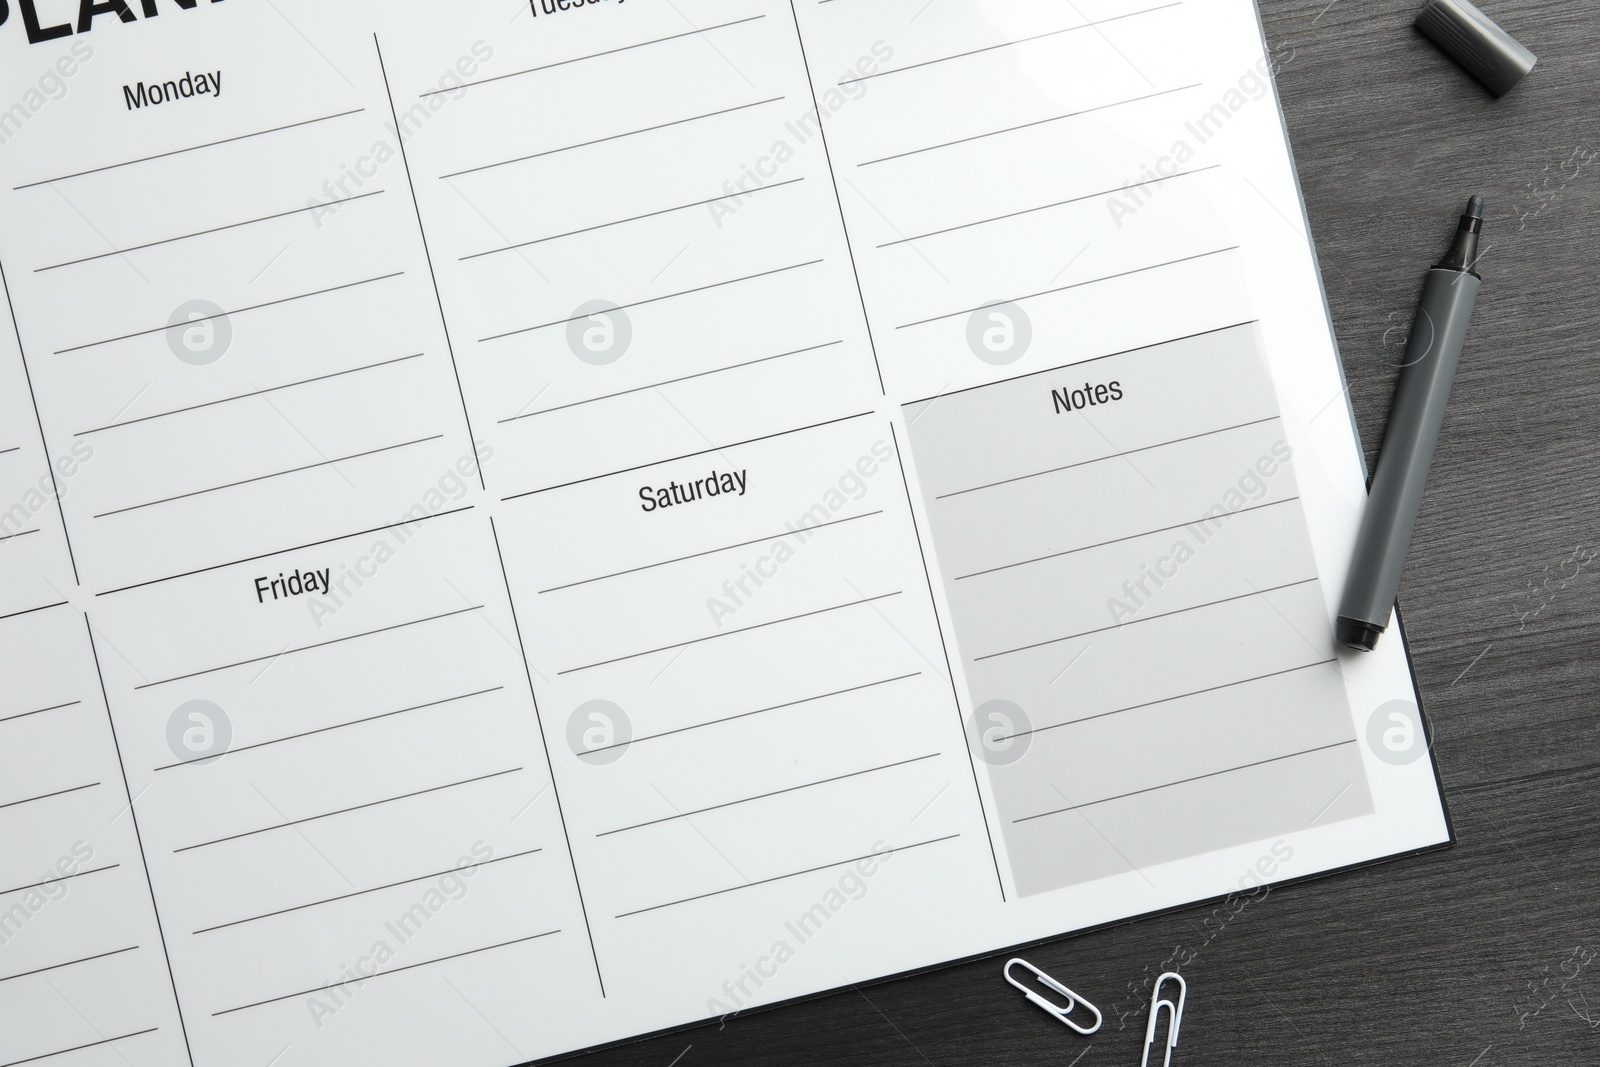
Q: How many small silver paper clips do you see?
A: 2